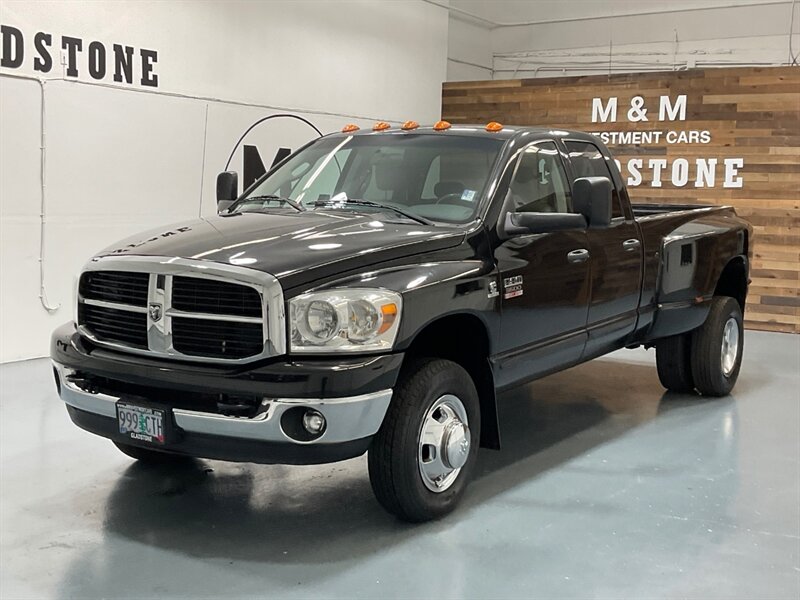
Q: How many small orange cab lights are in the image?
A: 5